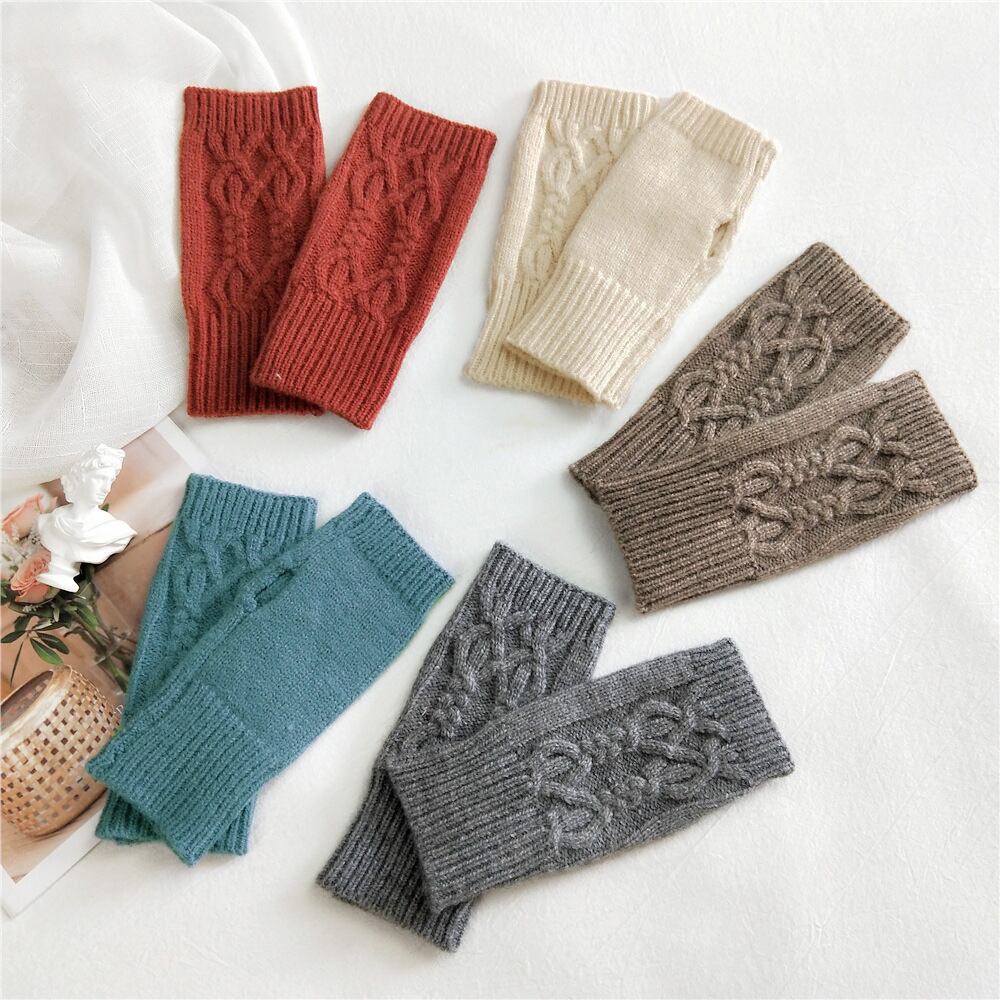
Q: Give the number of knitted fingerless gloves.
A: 10